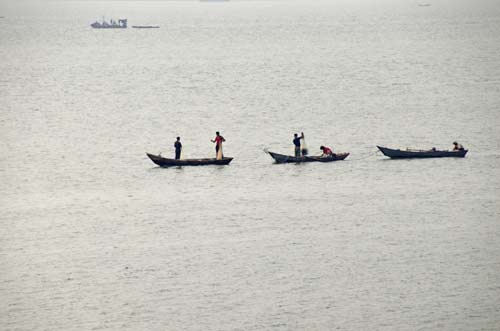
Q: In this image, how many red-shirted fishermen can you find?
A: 2